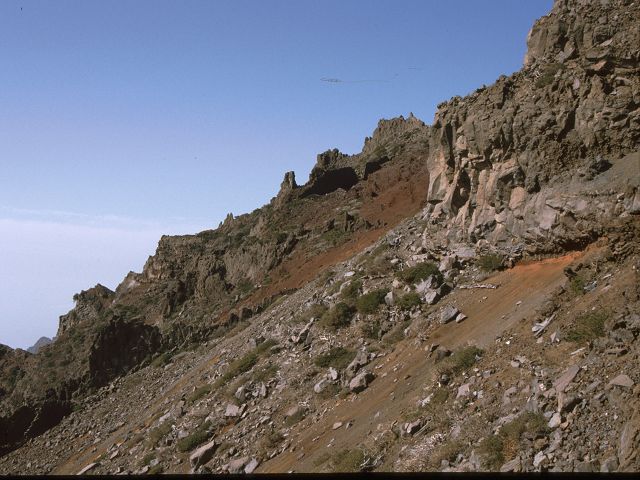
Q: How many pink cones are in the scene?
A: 0